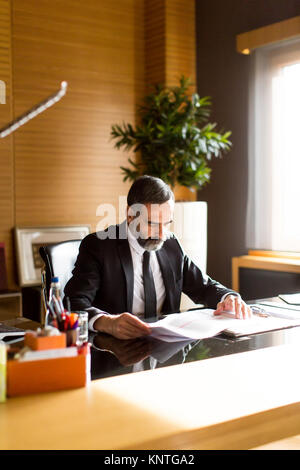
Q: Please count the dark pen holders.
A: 1